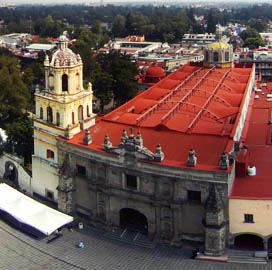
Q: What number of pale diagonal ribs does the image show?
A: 3